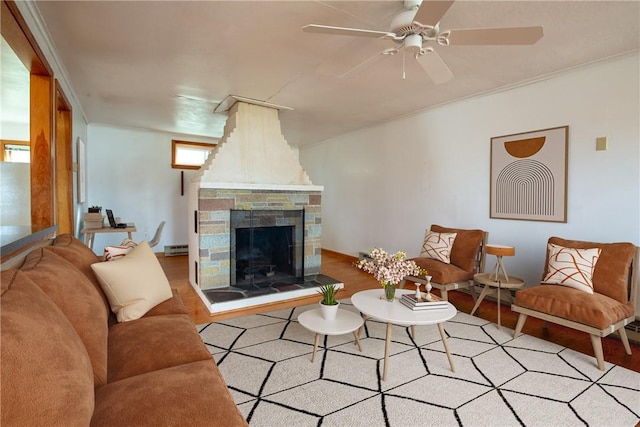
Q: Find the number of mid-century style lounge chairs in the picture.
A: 2